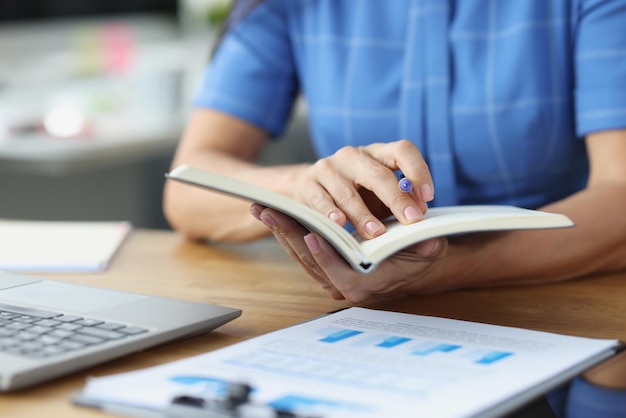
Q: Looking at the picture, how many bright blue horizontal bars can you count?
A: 4